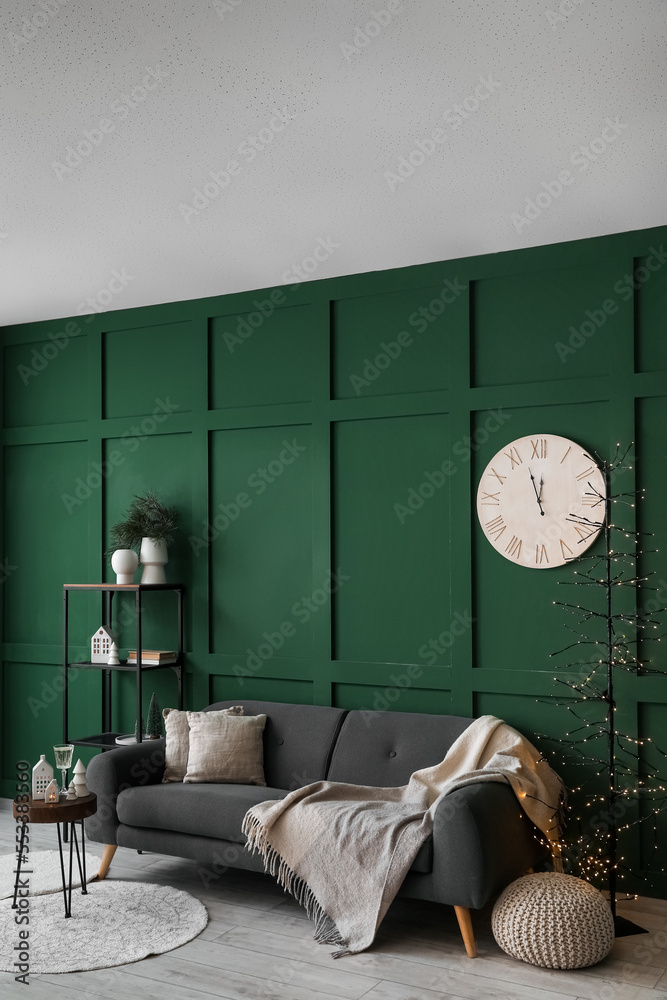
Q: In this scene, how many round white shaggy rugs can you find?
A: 2